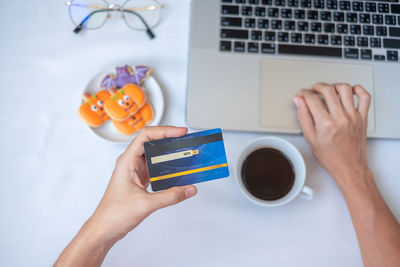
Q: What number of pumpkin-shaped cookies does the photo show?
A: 3